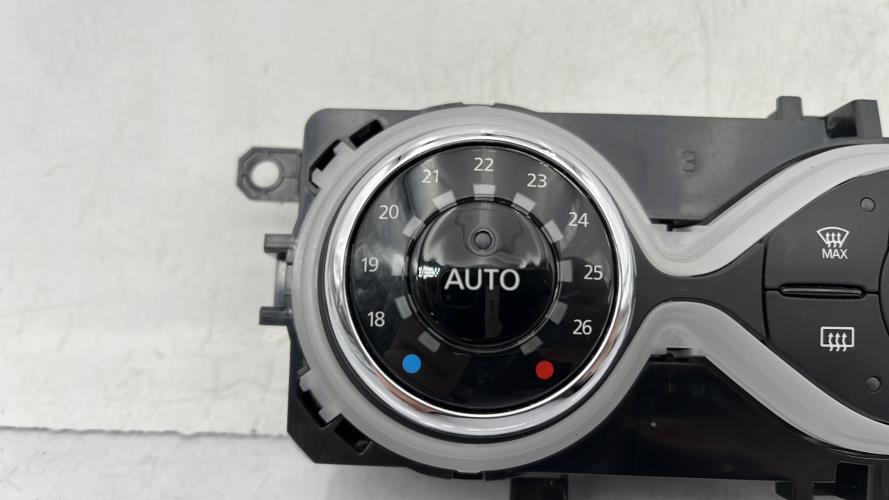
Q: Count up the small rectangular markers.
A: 11